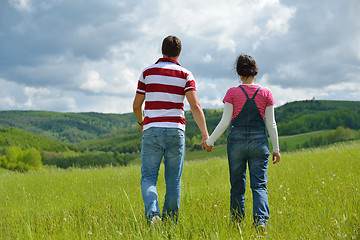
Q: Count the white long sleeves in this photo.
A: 2